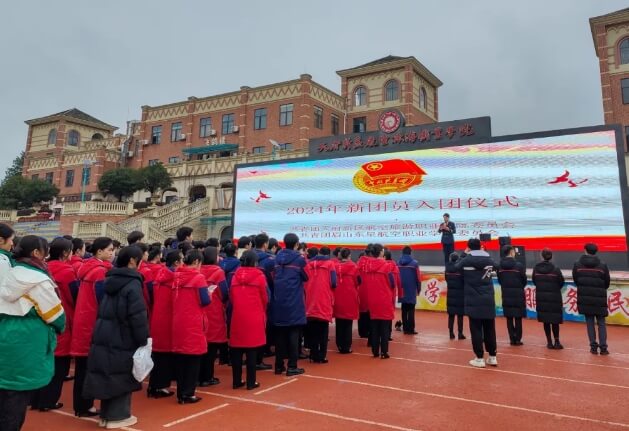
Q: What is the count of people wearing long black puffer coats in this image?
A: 6